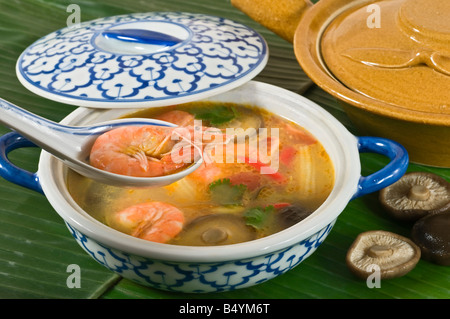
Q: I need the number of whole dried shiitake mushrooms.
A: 3